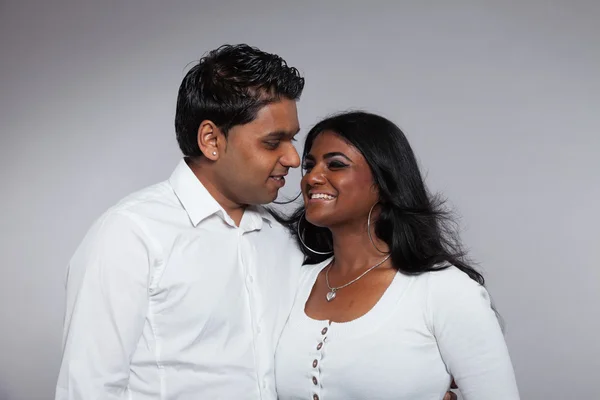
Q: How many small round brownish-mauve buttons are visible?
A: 5